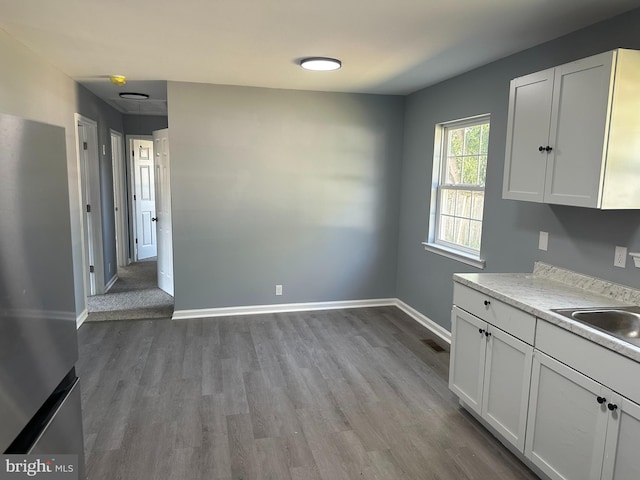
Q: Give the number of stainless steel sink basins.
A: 1